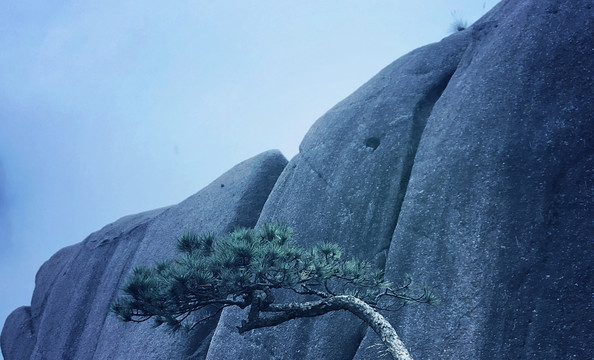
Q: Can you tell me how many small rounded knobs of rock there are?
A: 1